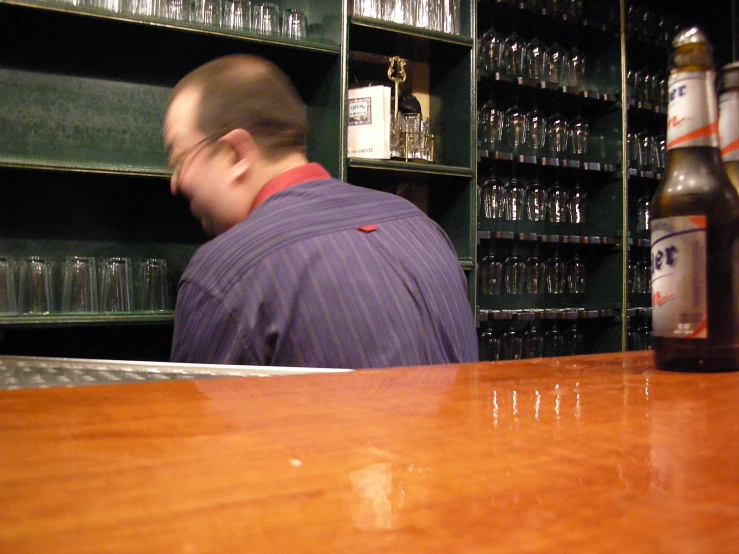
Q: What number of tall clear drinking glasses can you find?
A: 5